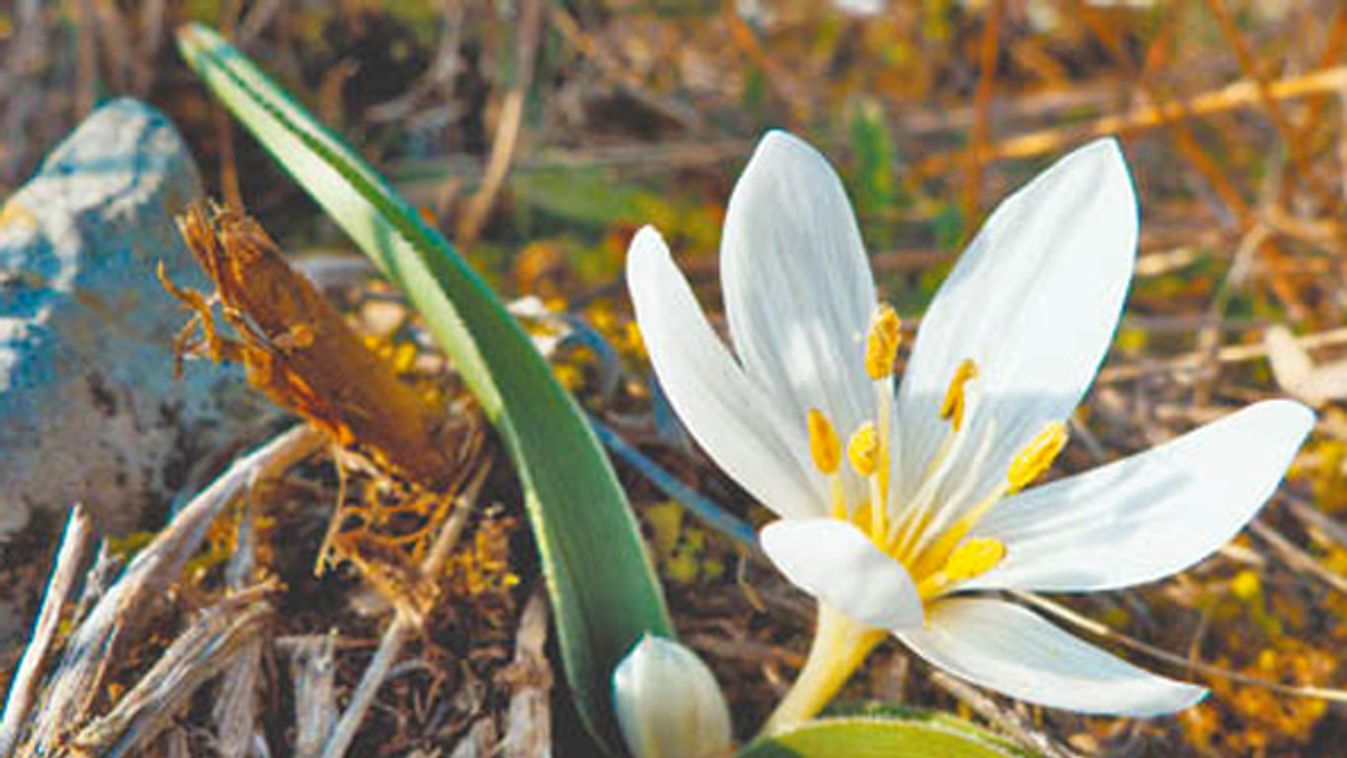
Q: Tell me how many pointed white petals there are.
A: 6